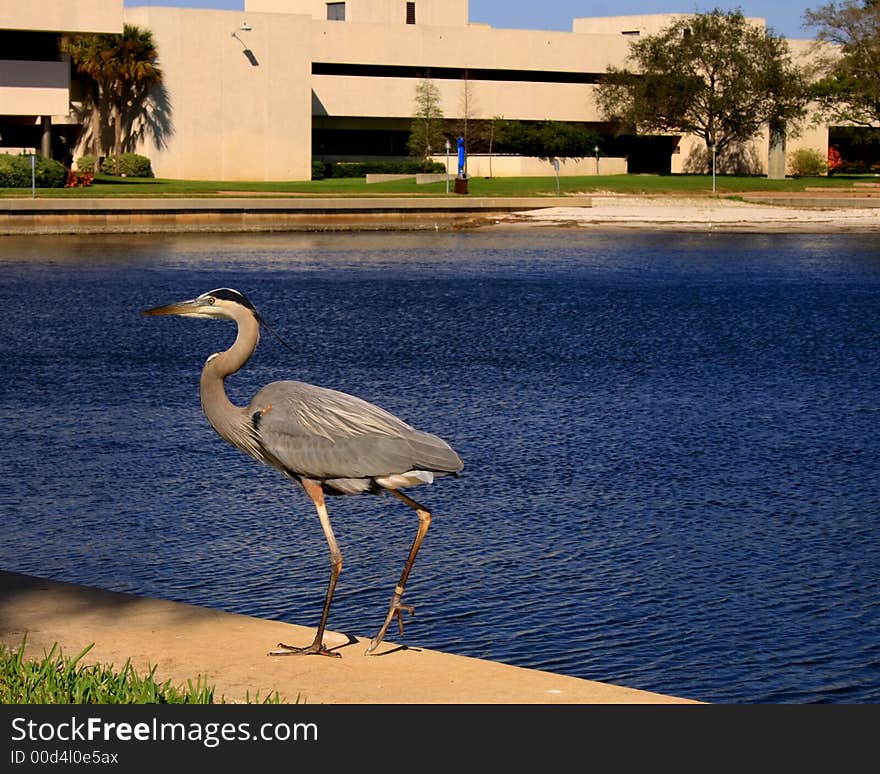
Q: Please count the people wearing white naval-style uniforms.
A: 0